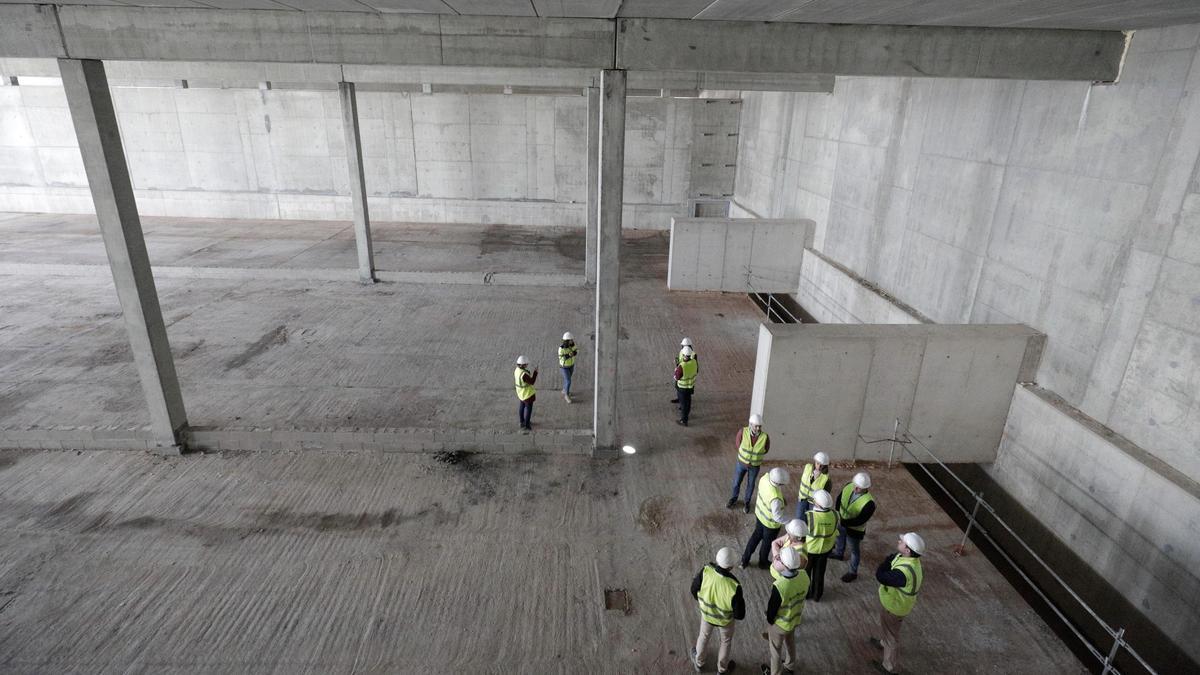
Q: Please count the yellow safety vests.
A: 13